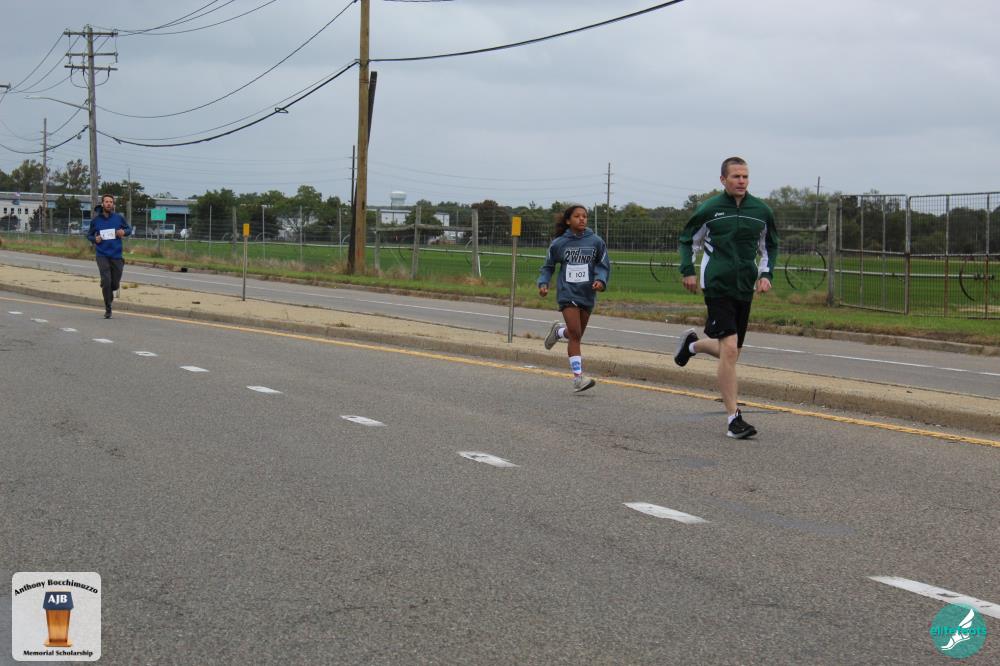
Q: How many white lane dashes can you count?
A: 11